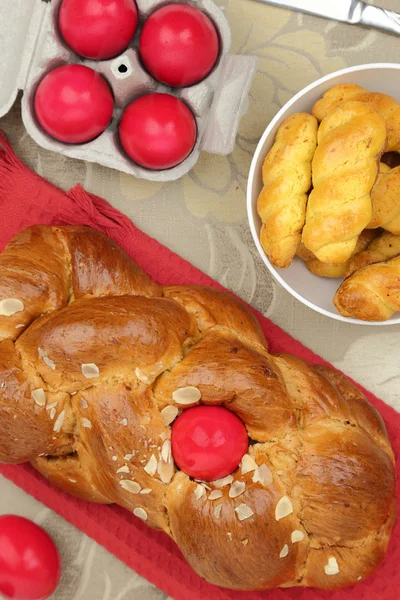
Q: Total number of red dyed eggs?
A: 6